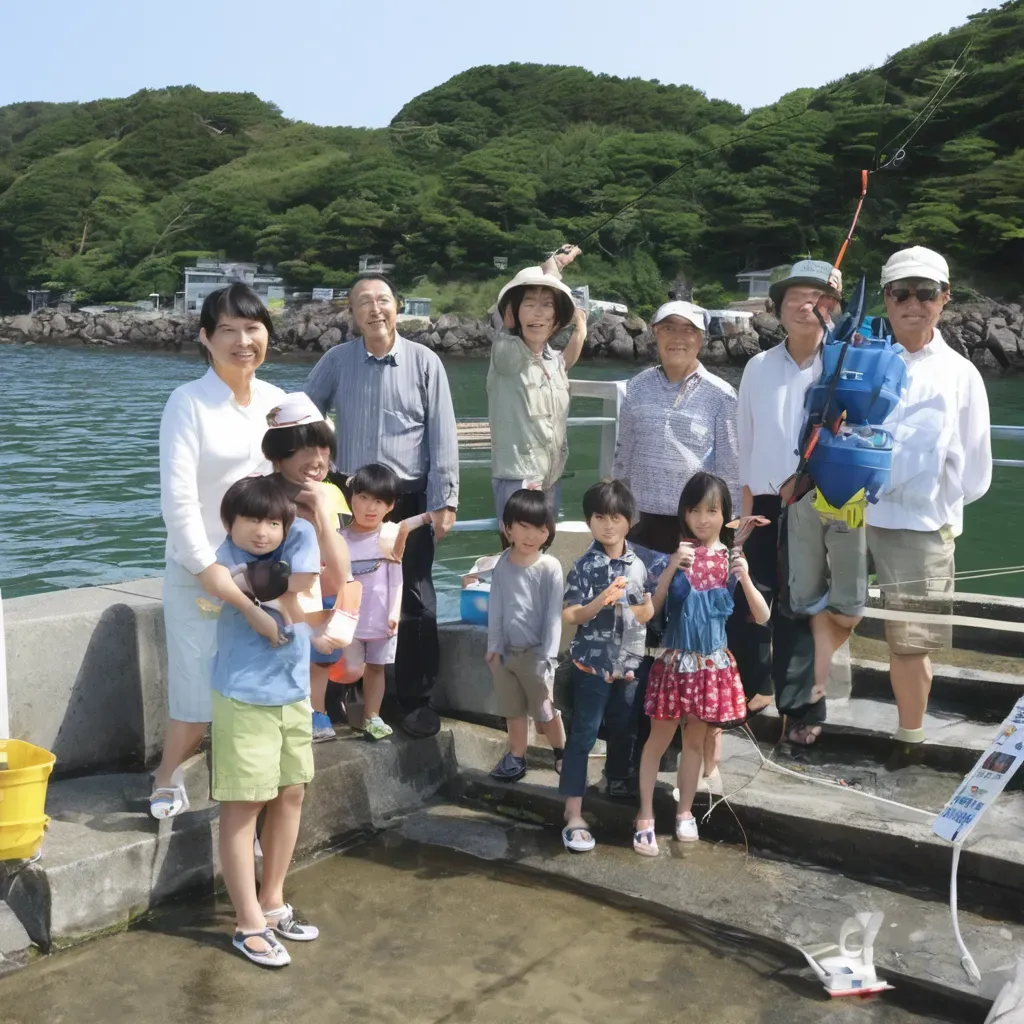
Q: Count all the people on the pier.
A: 12